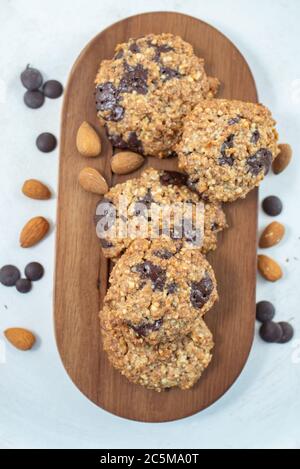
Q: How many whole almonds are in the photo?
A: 9